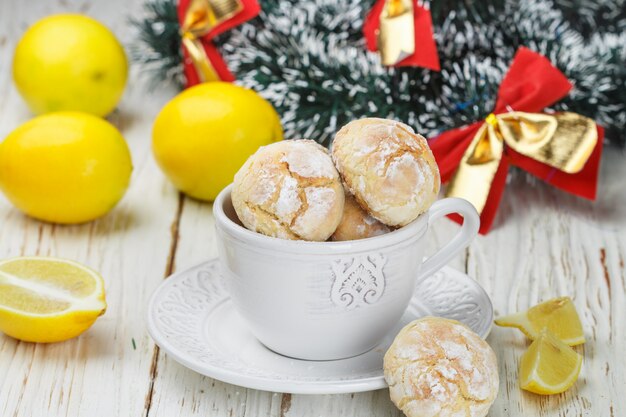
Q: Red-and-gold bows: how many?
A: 3